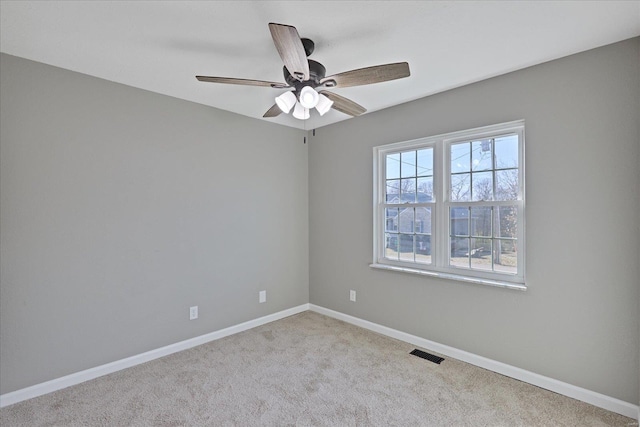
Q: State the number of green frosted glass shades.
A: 0